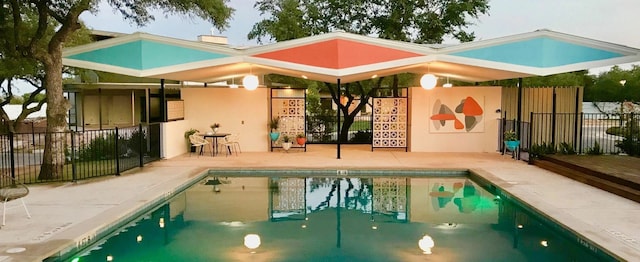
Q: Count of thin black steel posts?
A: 3